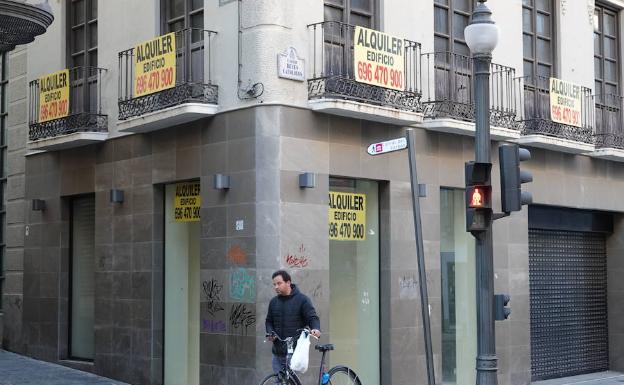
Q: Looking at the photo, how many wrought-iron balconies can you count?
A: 6